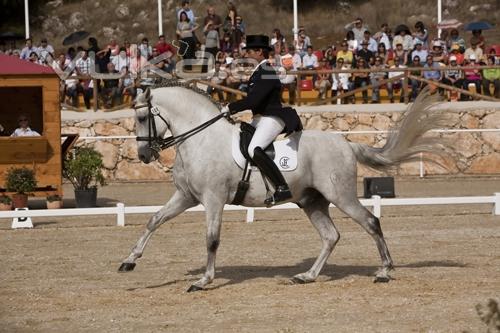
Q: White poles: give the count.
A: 4